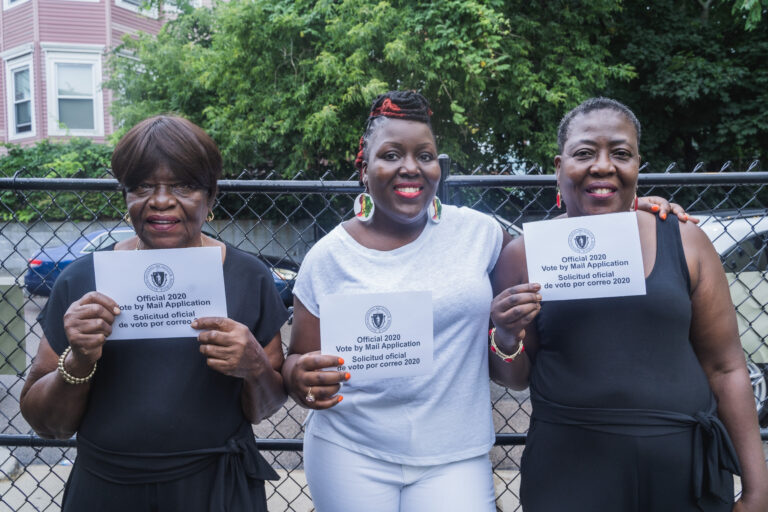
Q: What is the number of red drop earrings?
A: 2